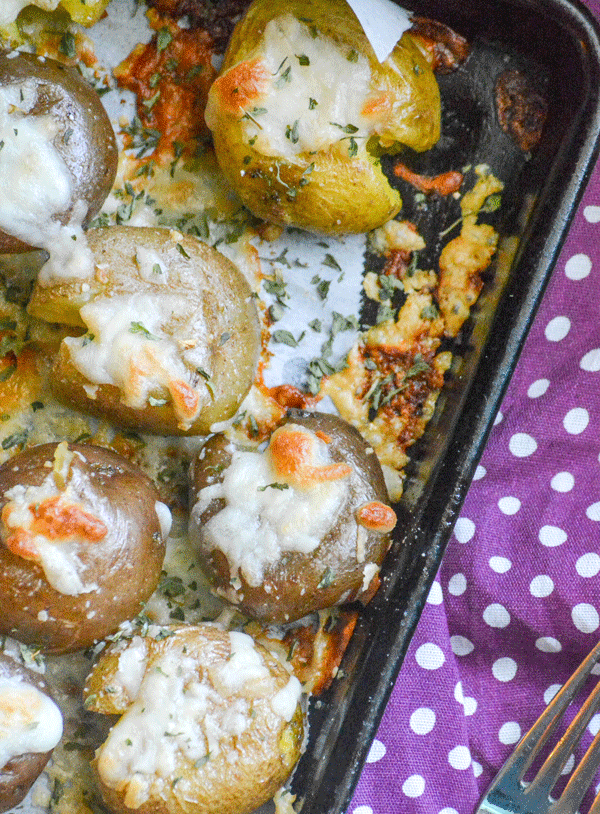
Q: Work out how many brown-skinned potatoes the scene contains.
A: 4